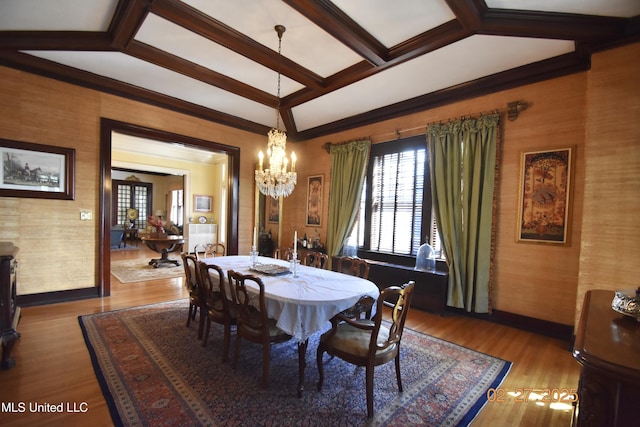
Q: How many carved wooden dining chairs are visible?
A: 8